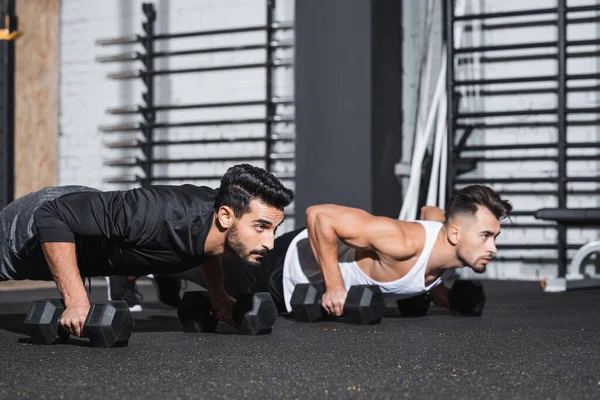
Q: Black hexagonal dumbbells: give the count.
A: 4